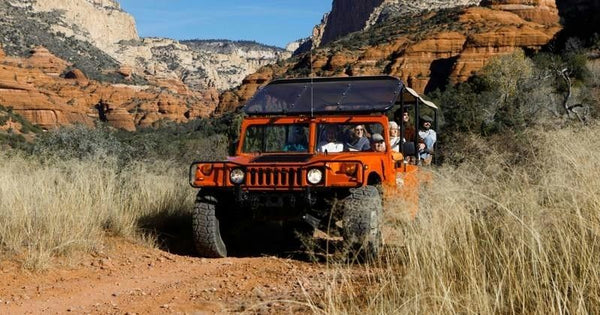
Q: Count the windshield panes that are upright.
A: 2